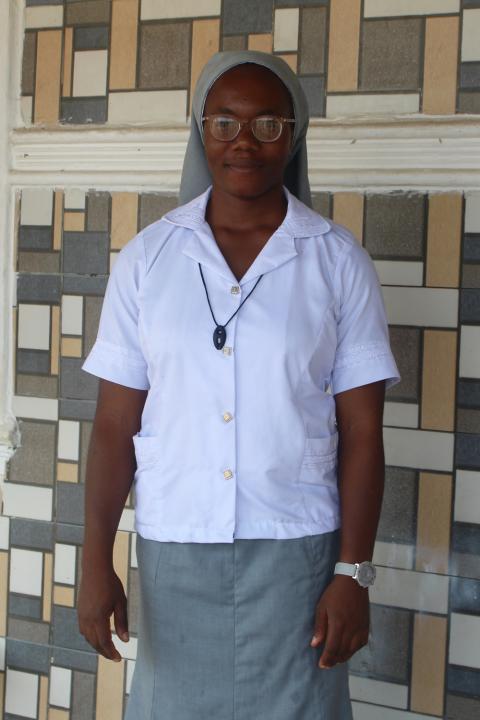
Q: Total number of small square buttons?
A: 4